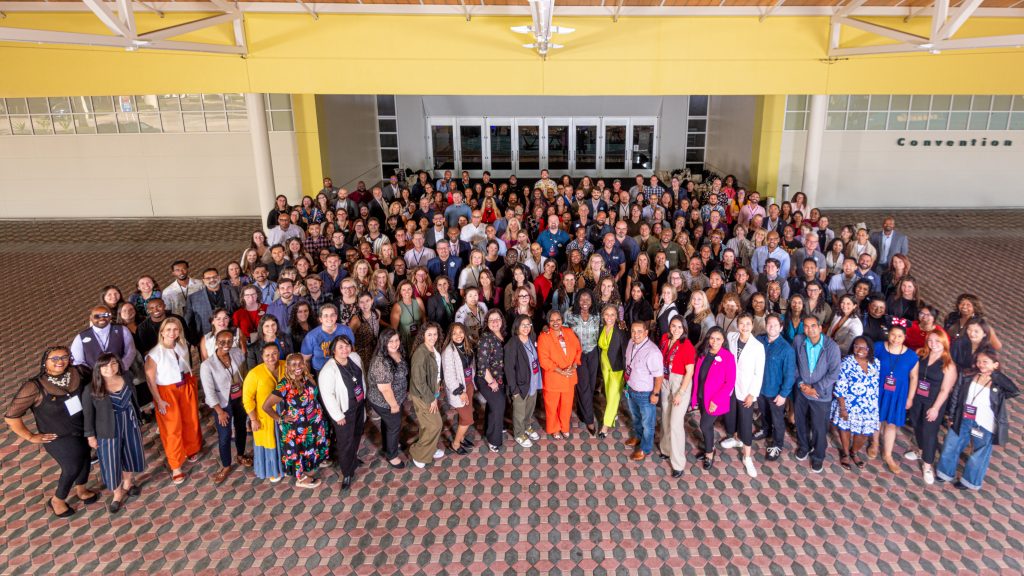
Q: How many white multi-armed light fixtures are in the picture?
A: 1